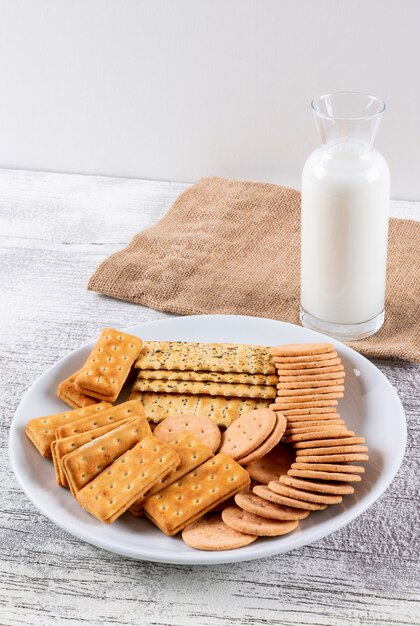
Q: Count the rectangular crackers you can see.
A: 13